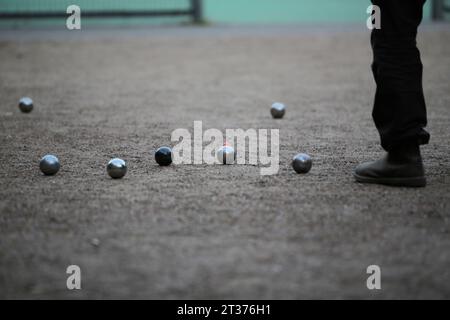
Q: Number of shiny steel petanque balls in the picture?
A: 6